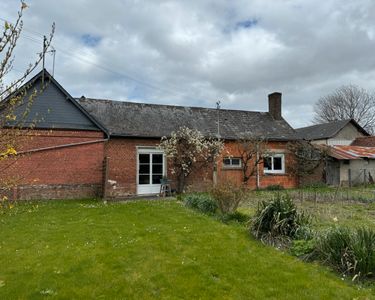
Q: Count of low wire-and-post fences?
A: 1